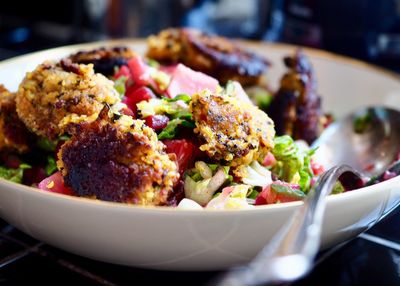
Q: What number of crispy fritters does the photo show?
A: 7